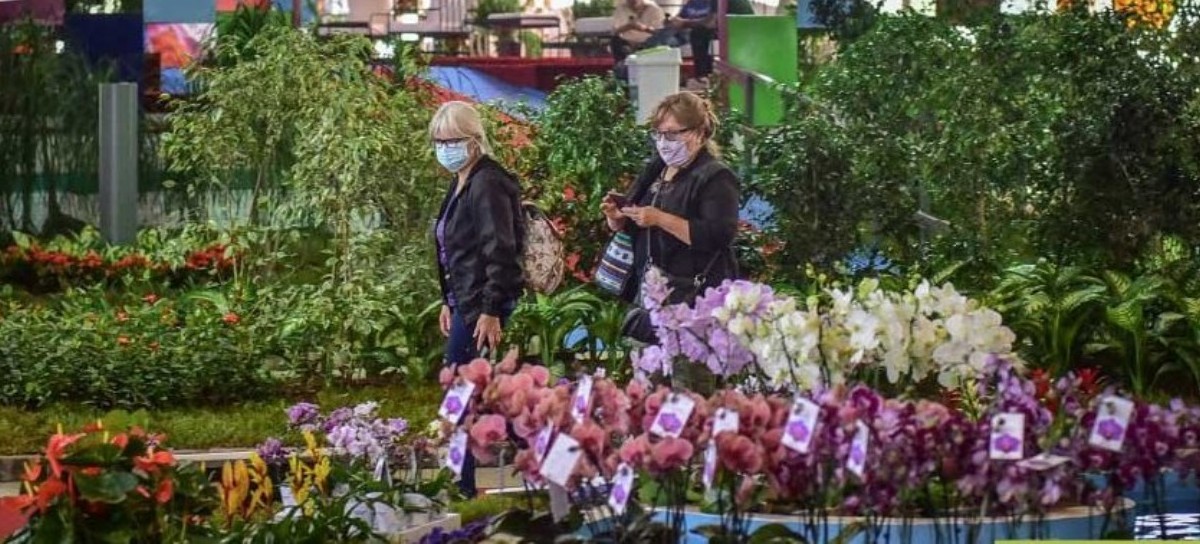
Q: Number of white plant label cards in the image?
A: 14